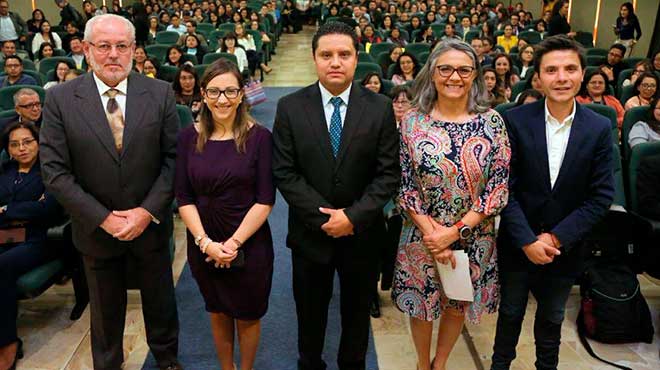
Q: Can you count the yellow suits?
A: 0